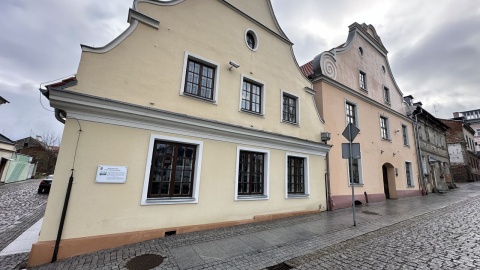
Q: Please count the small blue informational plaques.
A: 1